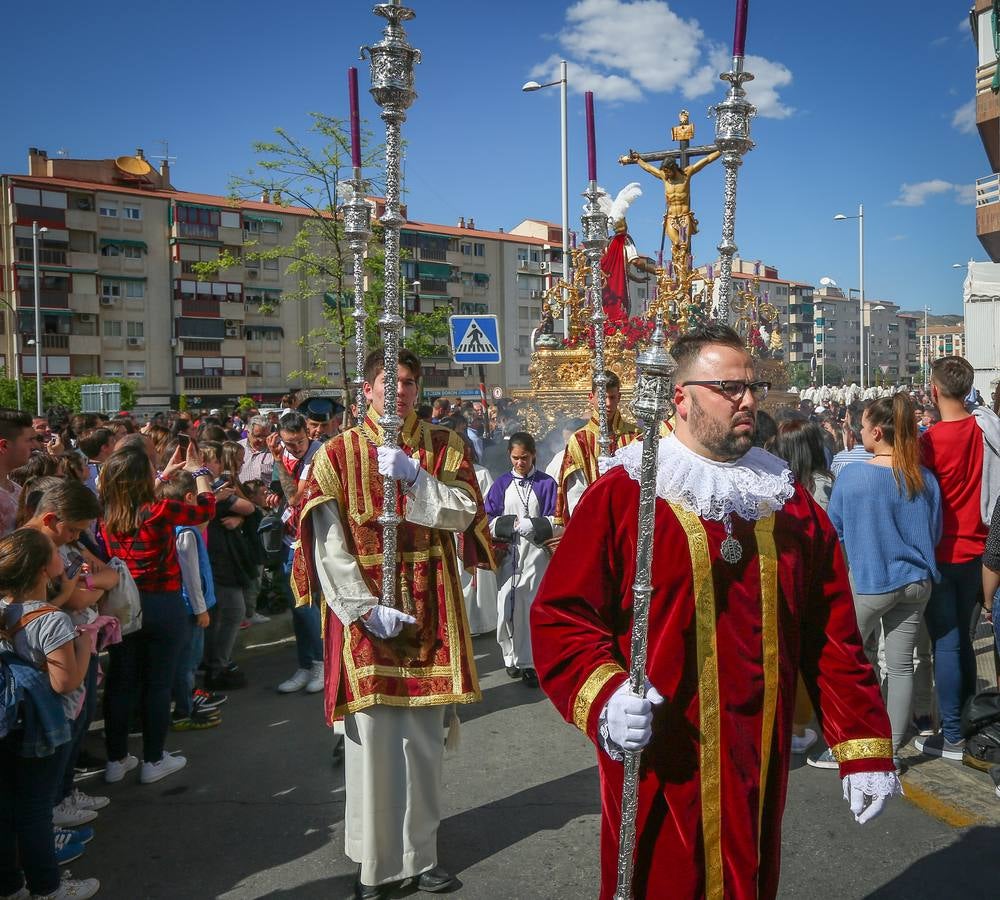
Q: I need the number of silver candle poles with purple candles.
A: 3